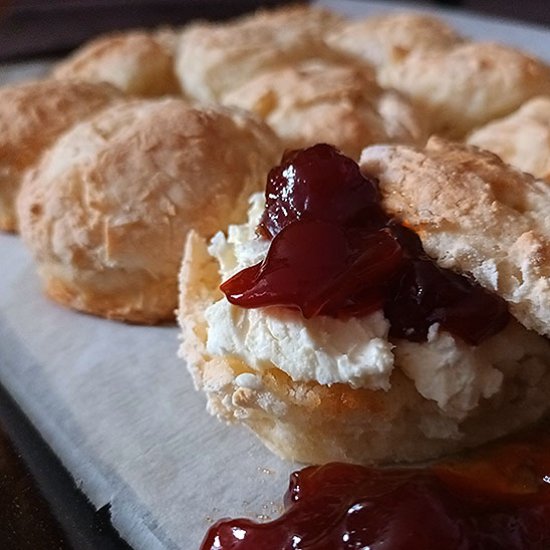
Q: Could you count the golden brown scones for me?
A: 9